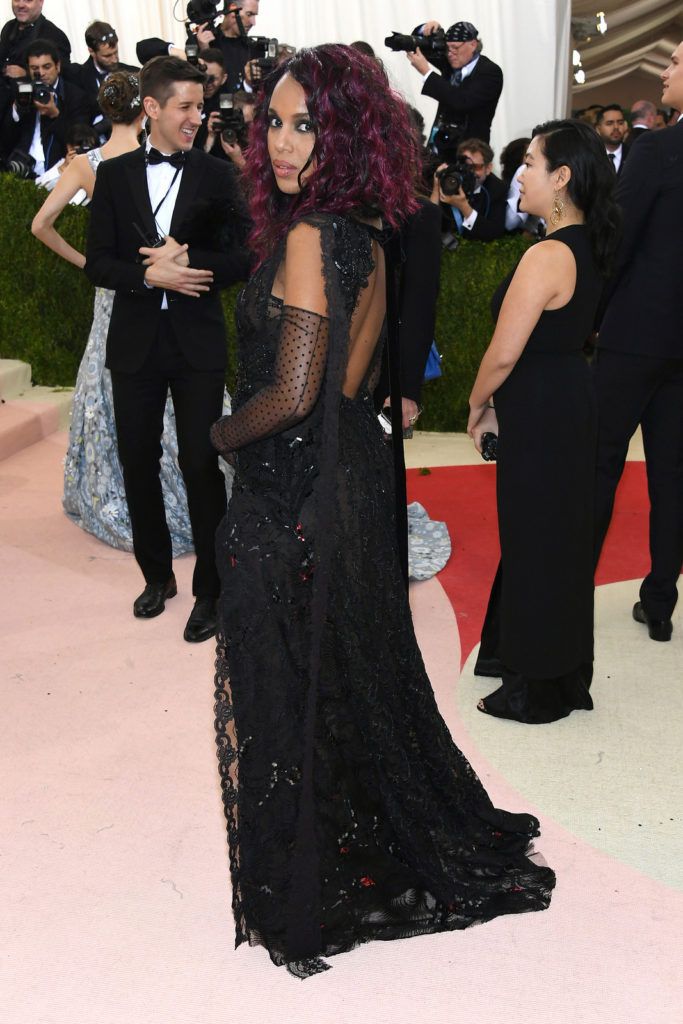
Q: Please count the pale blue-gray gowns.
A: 1